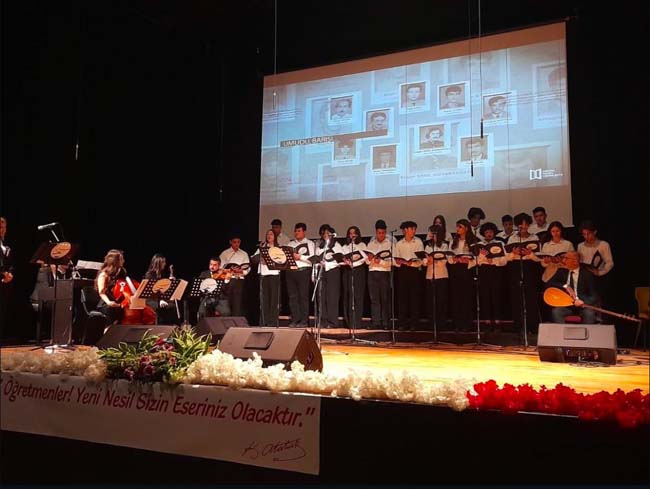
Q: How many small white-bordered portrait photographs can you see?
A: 9